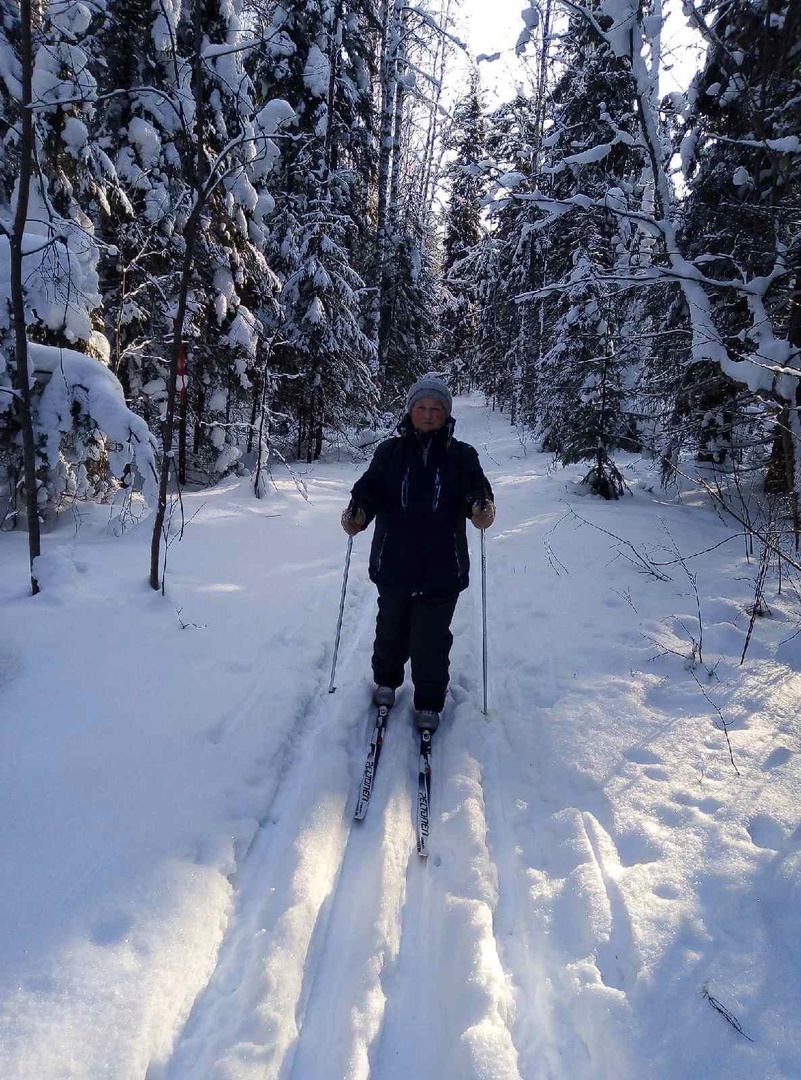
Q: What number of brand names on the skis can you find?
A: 2